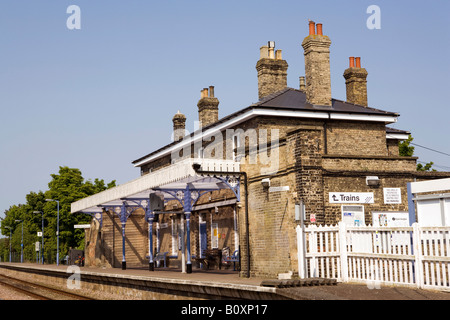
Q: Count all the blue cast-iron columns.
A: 3